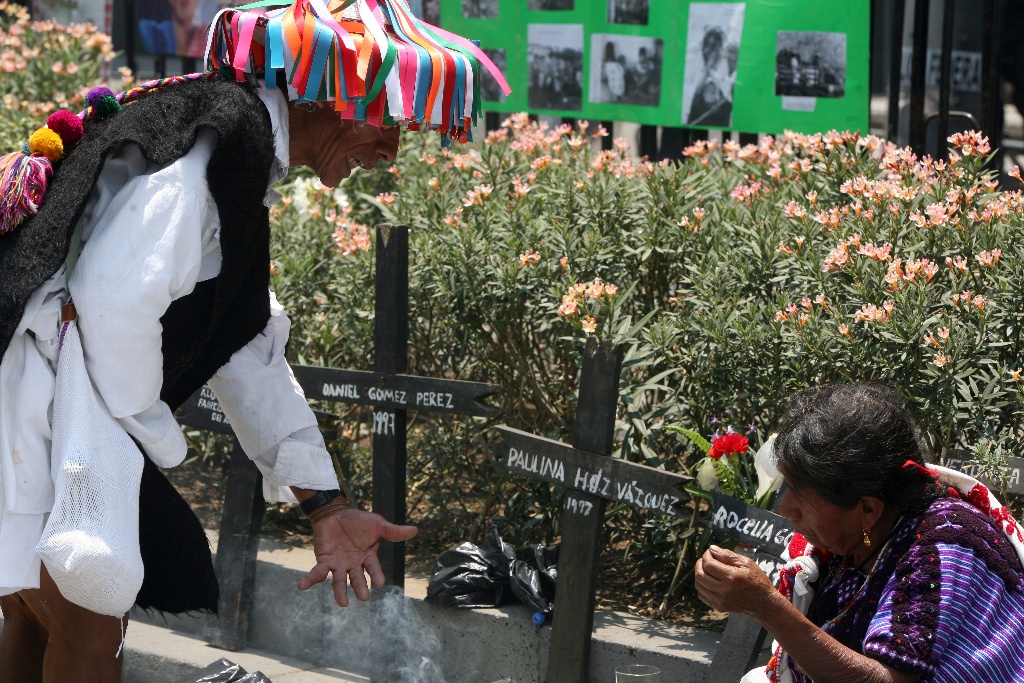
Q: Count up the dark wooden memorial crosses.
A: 5